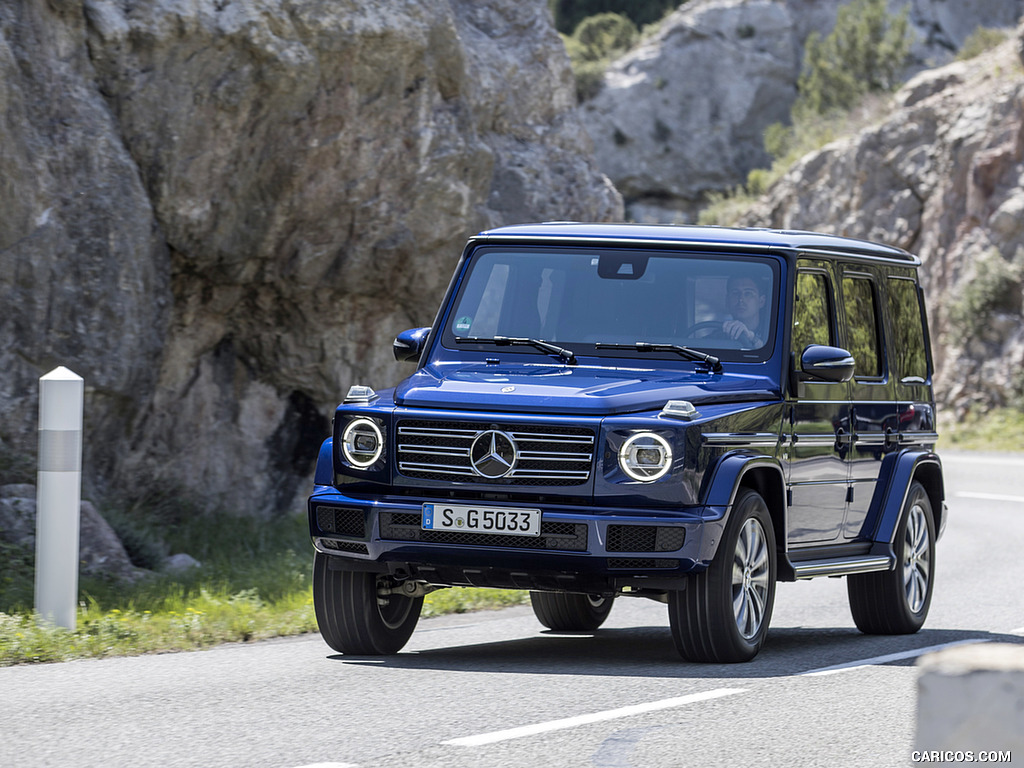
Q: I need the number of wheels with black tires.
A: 4